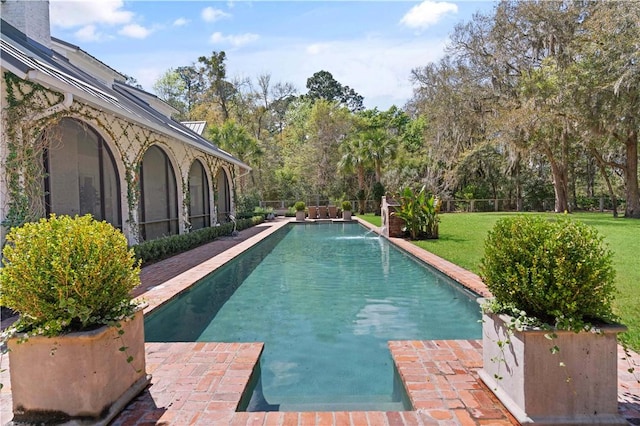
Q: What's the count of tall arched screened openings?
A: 4